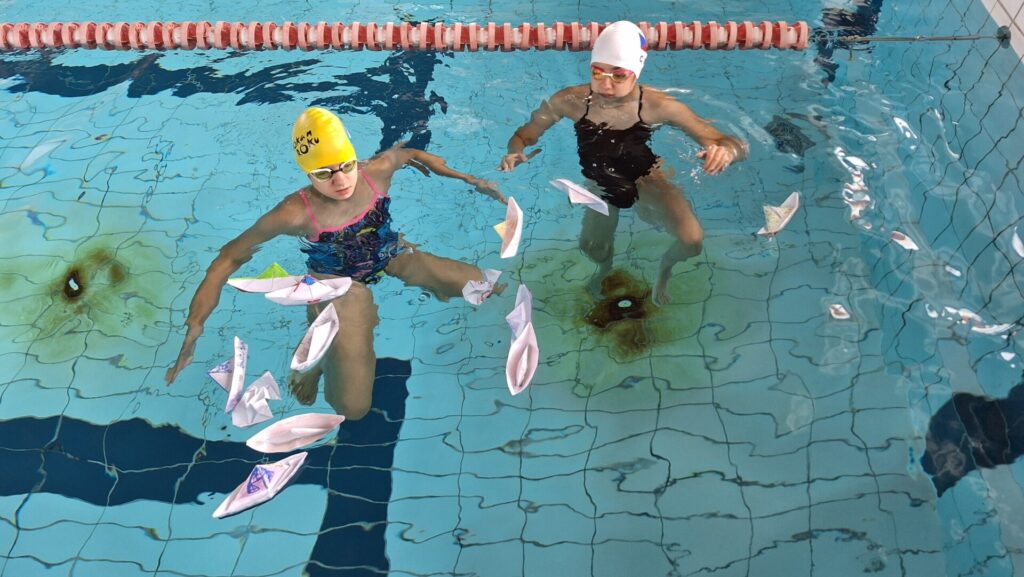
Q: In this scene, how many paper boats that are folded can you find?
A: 13